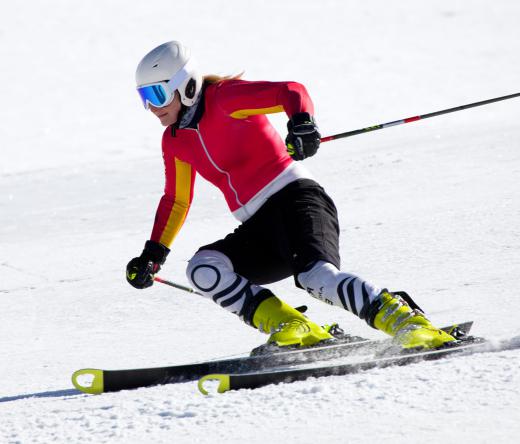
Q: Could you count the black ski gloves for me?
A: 2